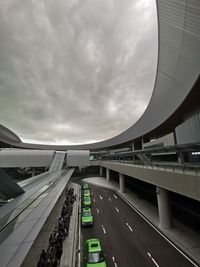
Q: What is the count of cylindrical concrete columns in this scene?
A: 4